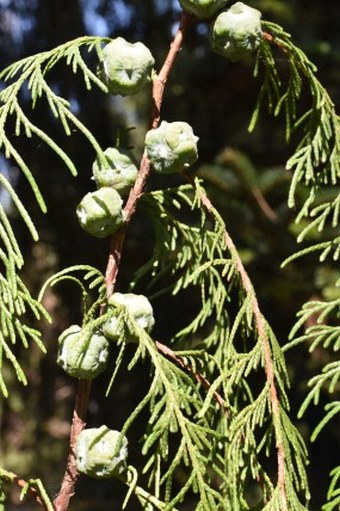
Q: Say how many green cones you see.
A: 9